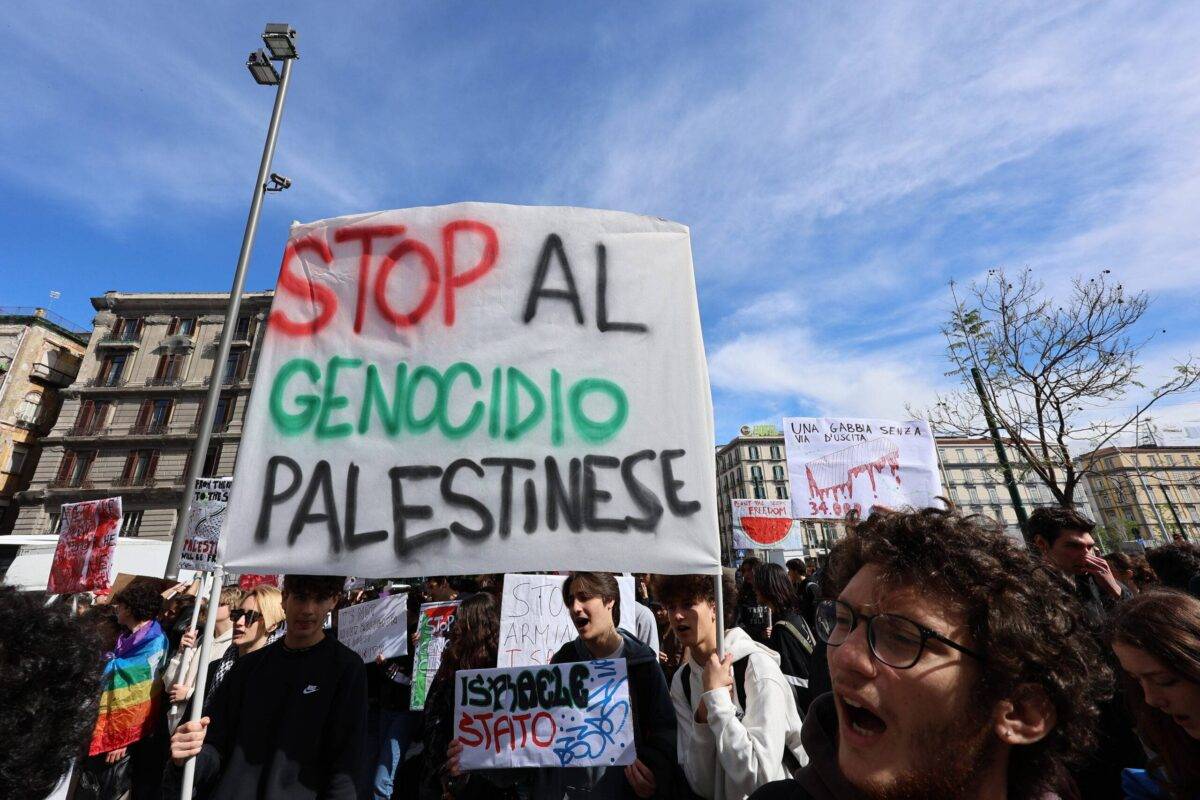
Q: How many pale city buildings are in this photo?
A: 5